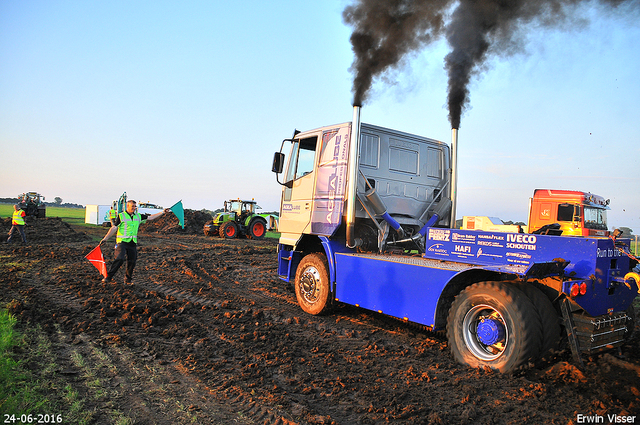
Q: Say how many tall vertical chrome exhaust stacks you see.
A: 2